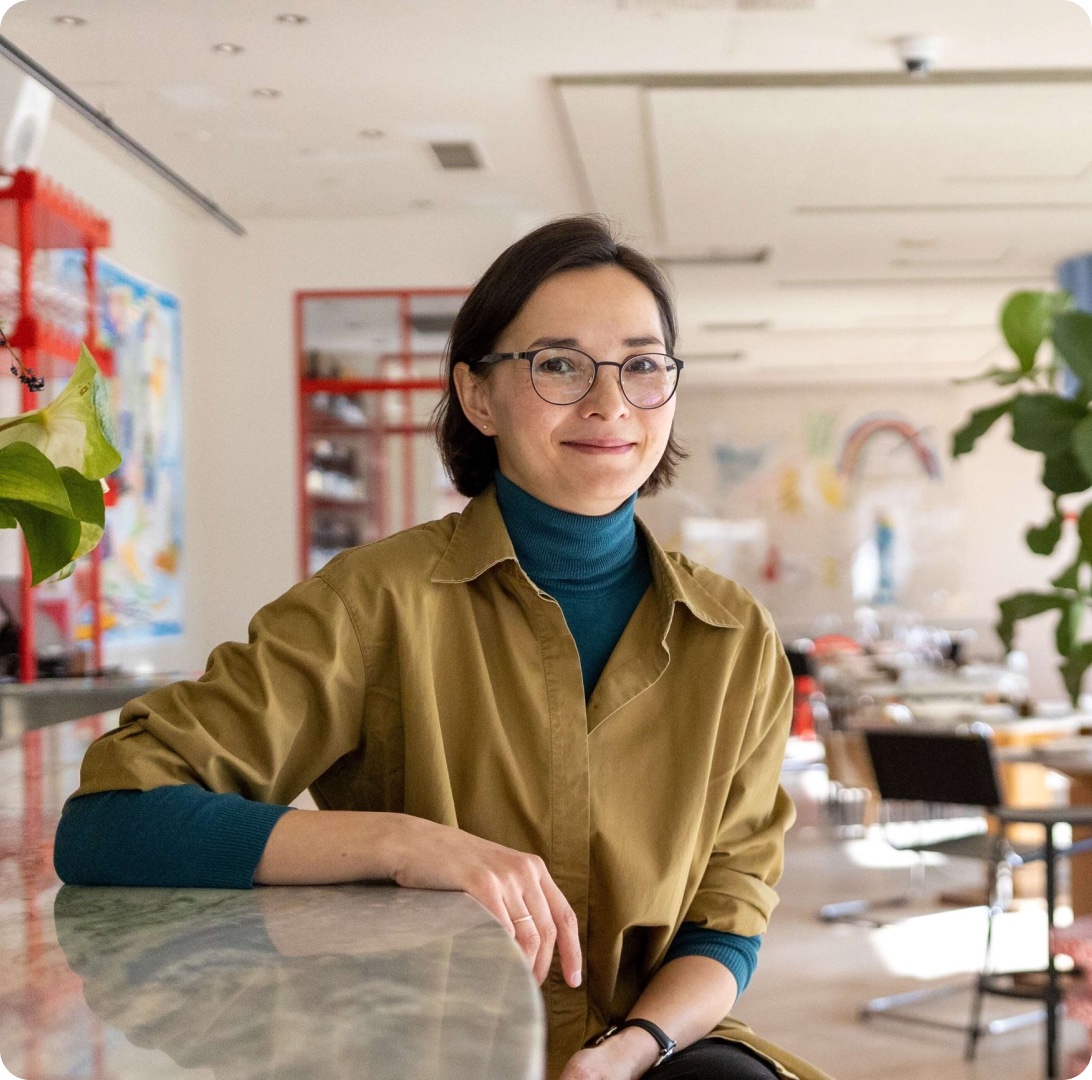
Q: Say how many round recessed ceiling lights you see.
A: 5